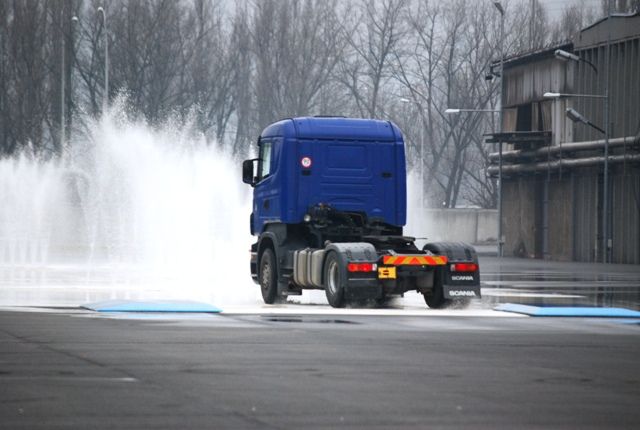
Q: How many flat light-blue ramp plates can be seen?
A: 2